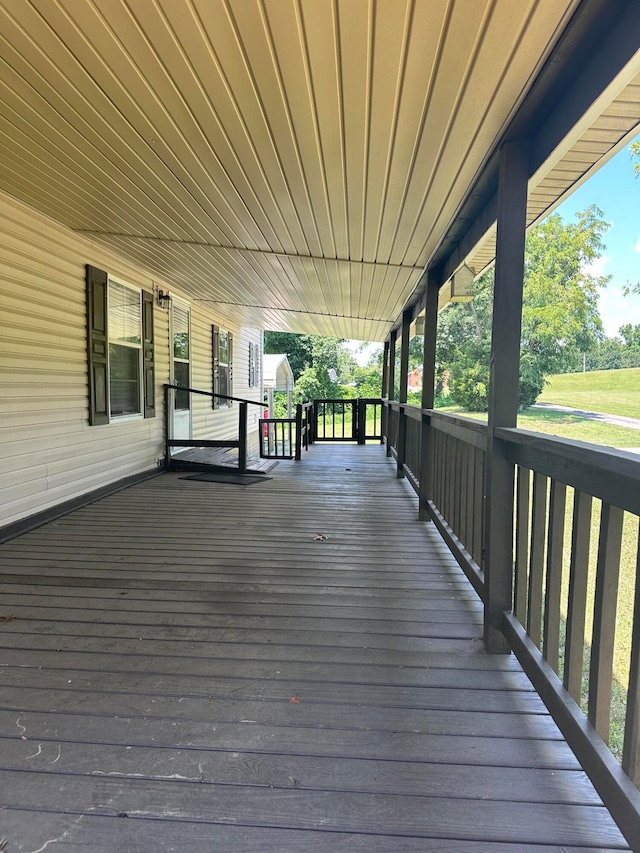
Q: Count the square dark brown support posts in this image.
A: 5